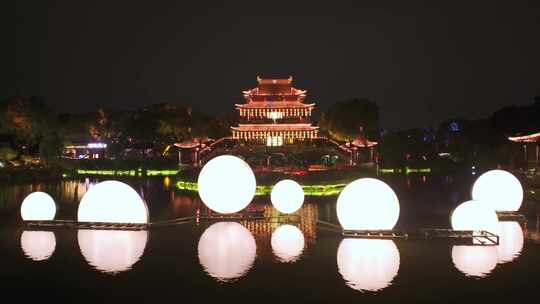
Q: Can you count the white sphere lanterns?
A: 7